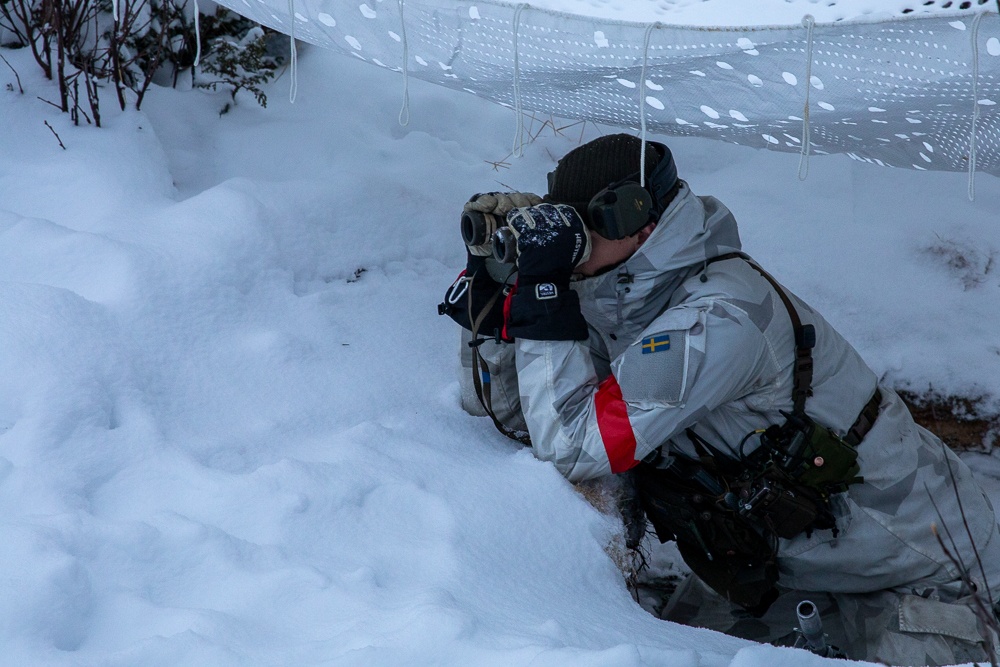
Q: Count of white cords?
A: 8